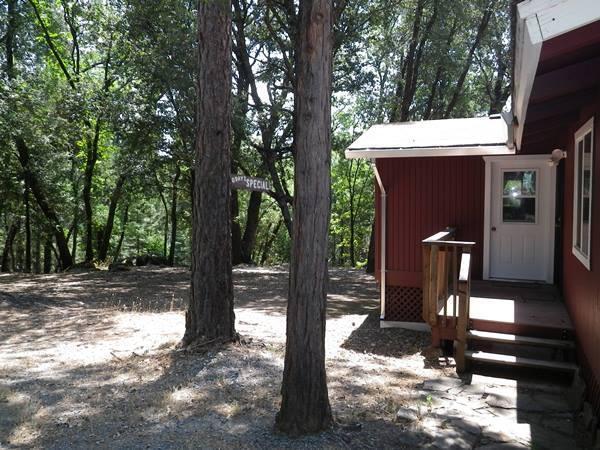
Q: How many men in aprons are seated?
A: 0